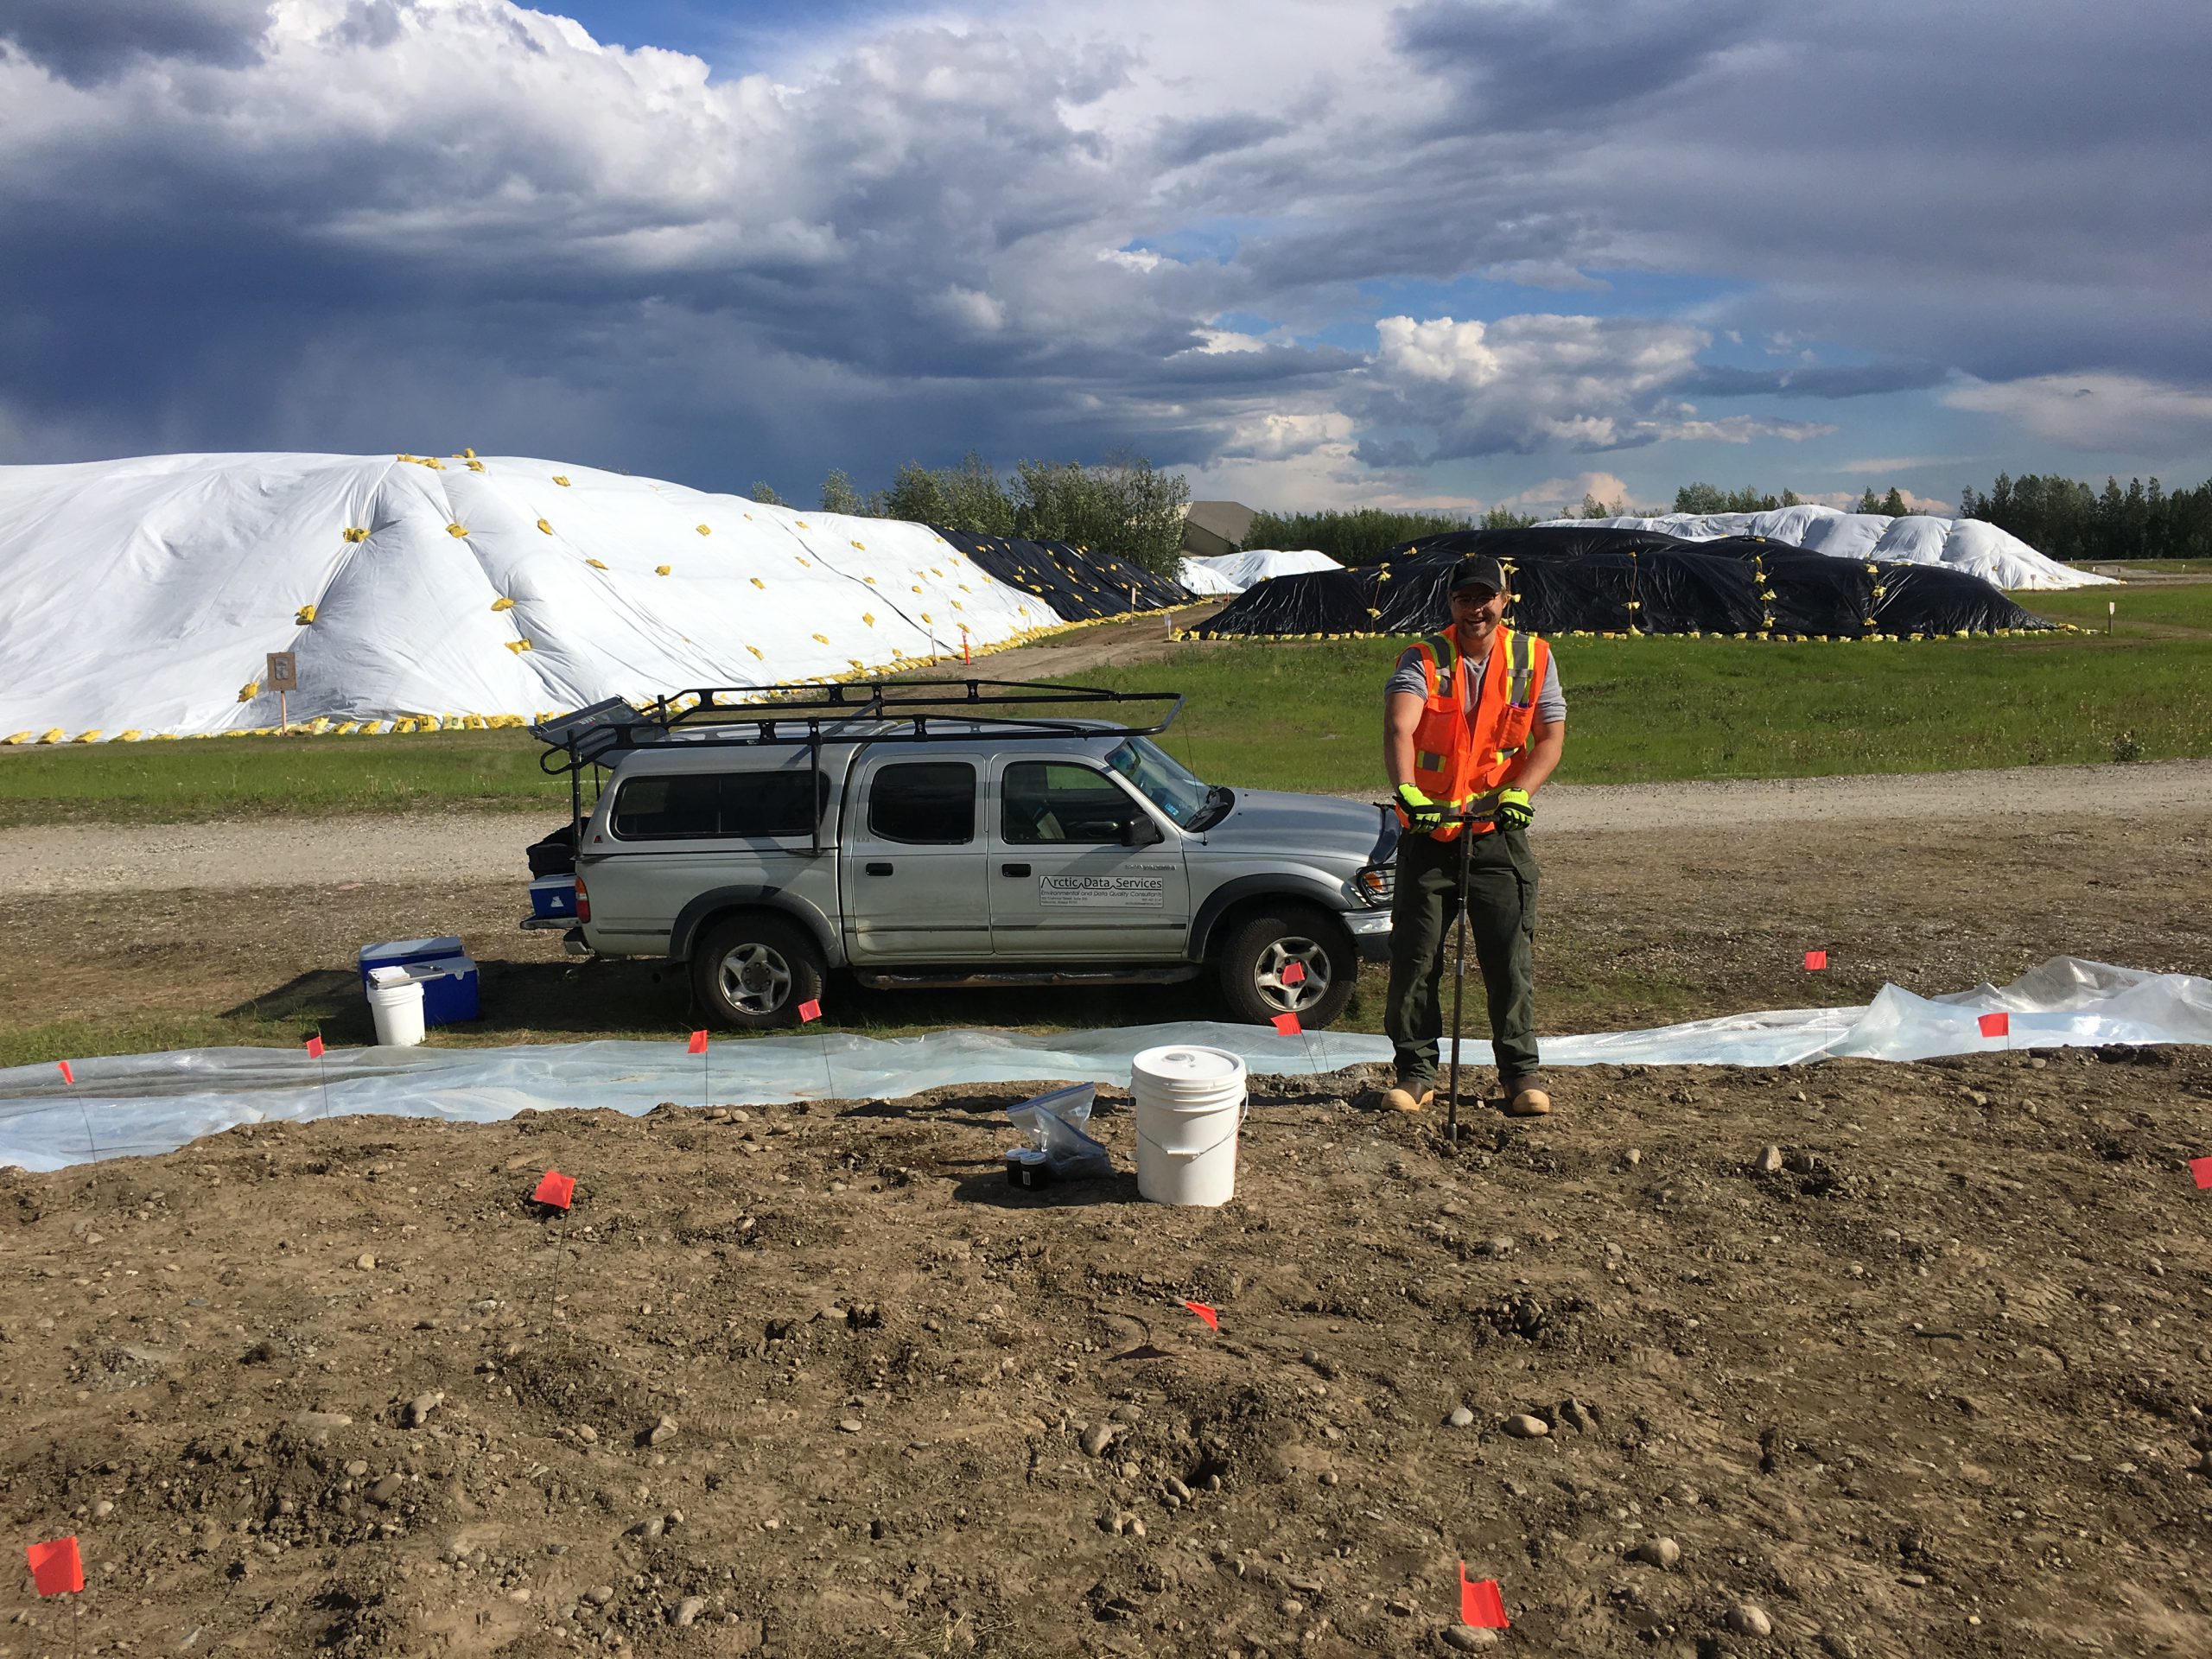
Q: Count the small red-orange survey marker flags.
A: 13